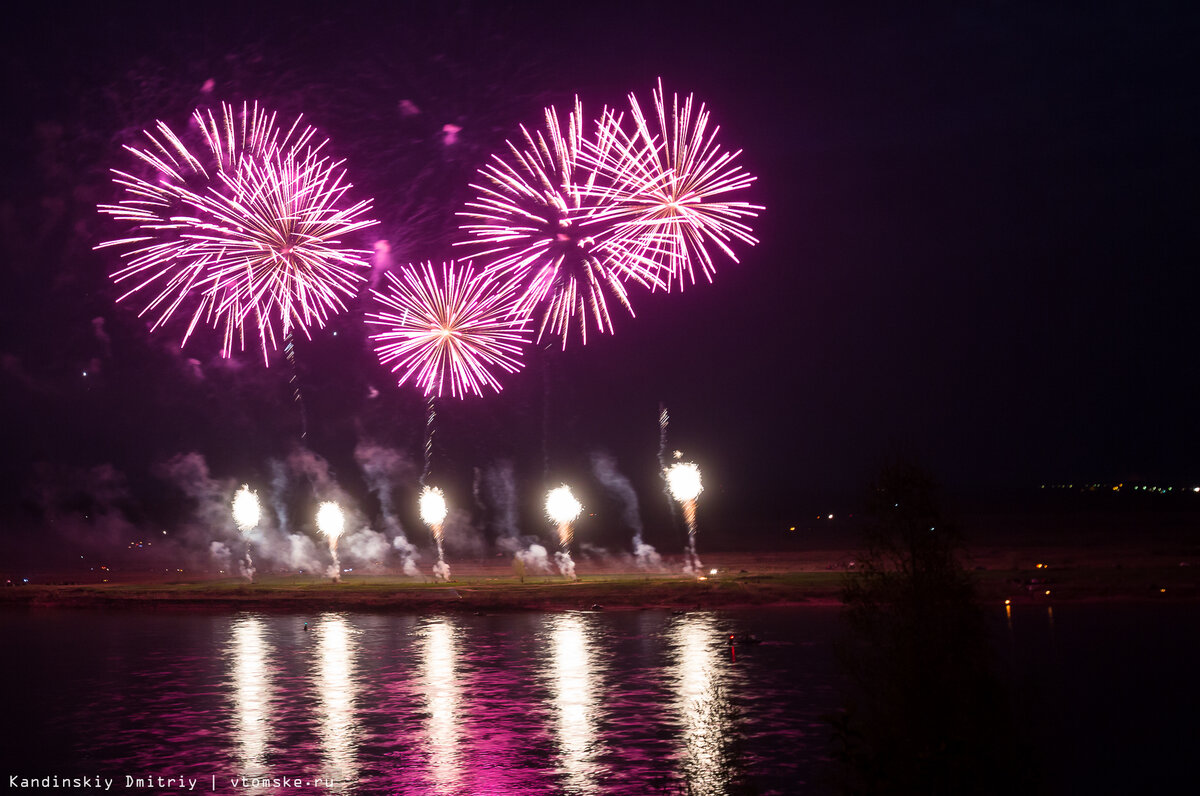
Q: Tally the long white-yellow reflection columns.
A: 5